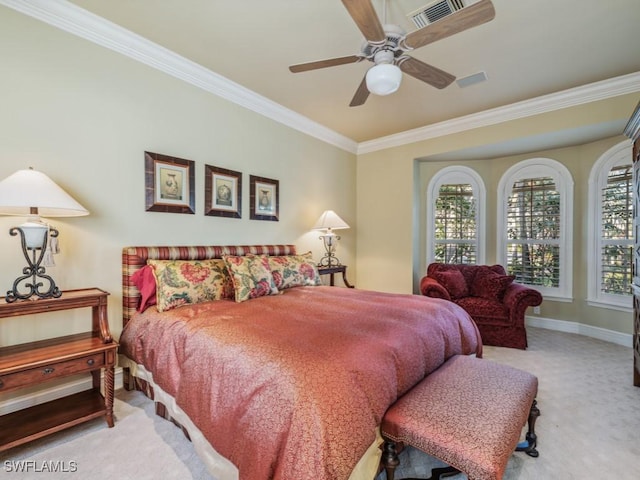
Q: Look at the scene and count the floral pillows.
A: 3